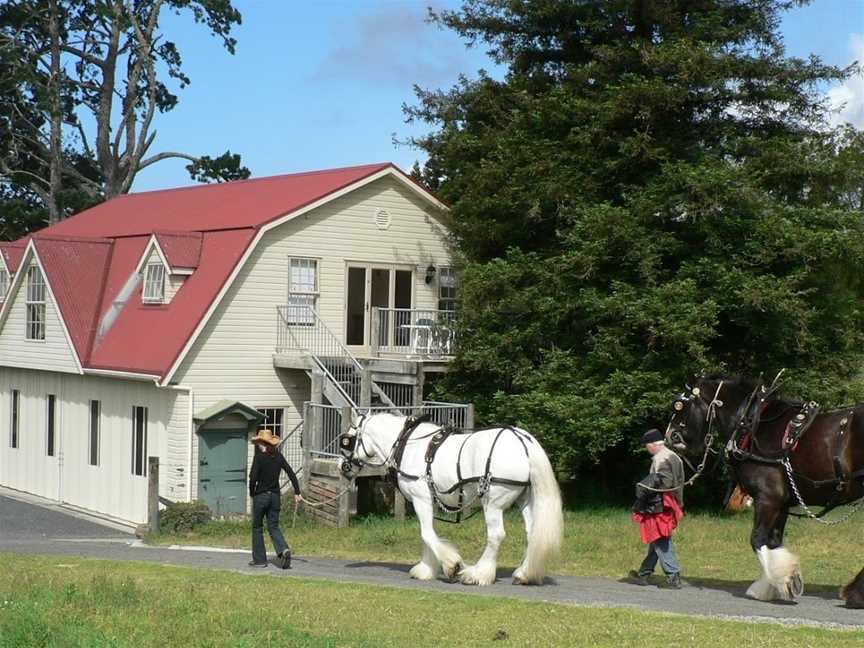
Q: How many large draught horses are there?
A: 2